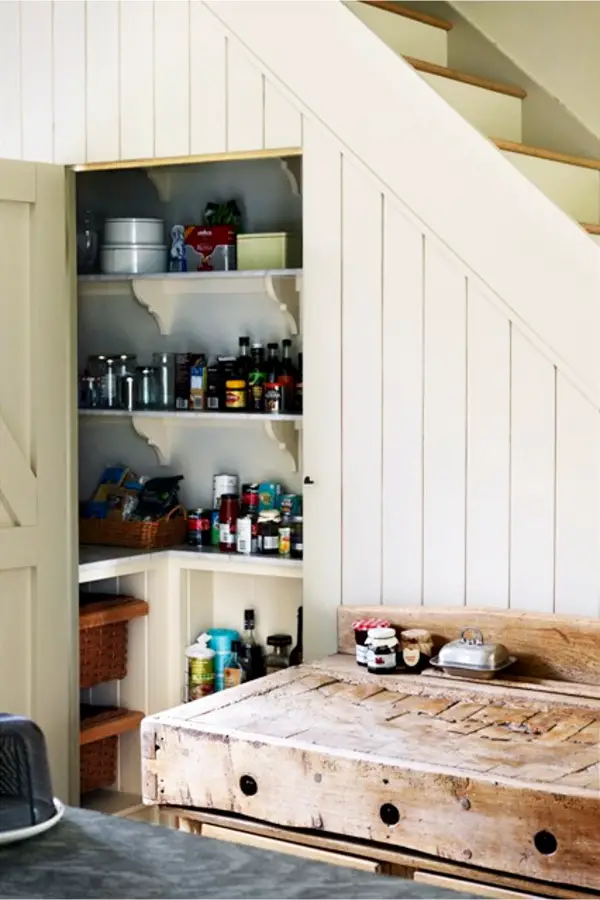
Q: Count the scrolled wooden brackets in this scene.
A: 6